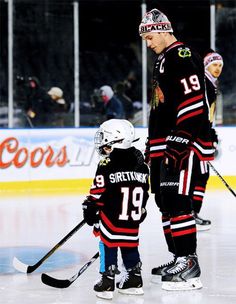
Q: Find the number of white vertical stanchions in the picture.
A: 4